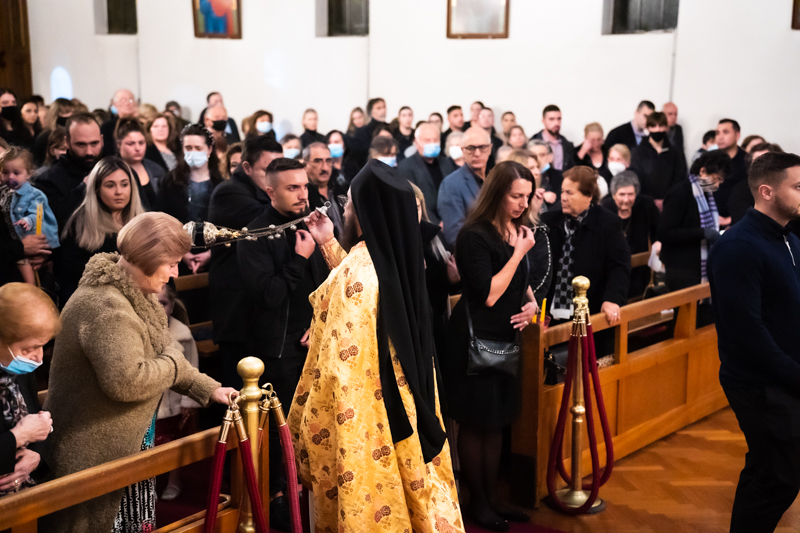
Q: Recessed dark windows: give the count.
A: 3